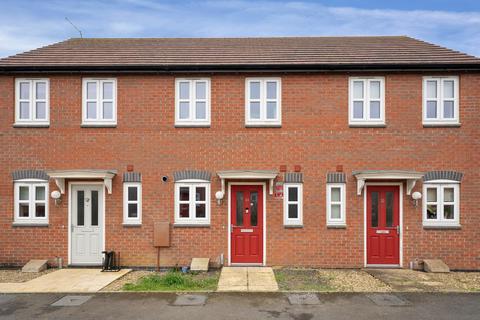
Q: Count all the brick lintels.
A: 6